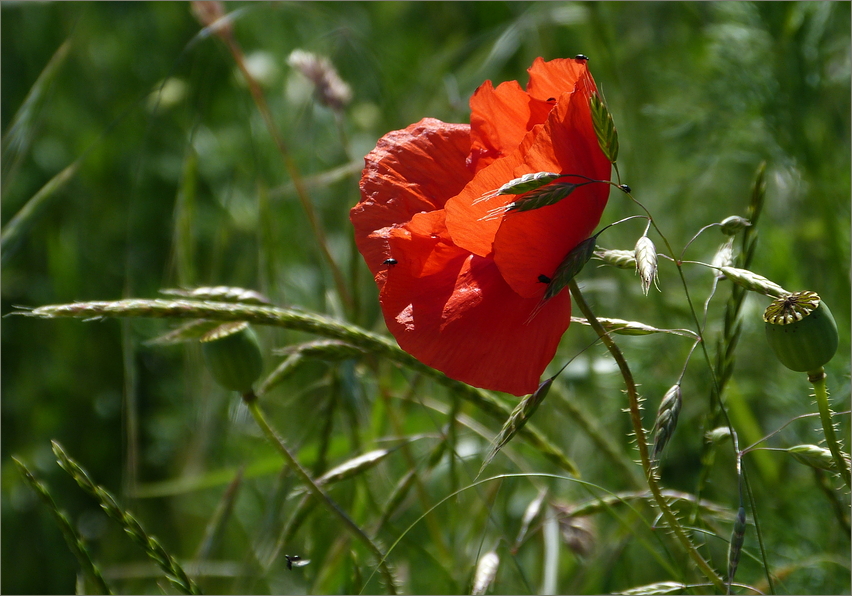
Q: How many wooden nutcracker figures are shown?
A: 0